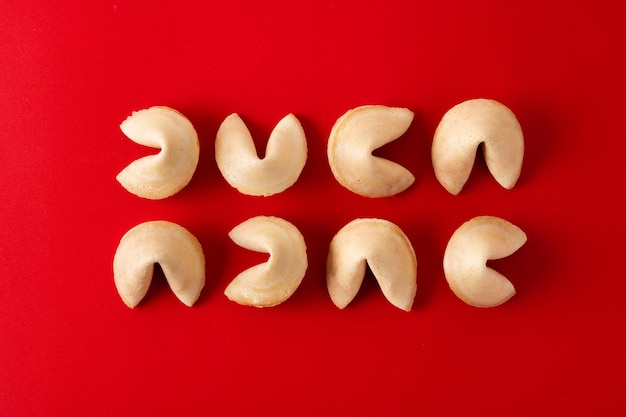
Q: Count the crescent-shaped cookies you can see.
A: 8